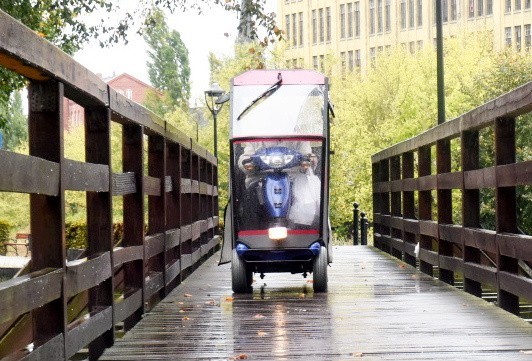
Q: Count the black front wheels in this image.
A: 2